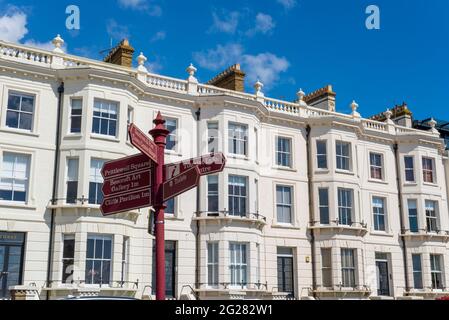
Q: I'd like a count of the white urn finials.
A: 8